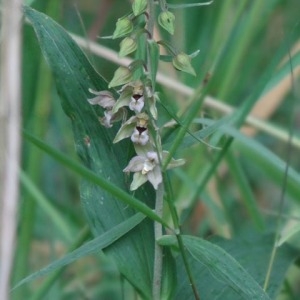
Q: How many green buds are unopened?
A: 6